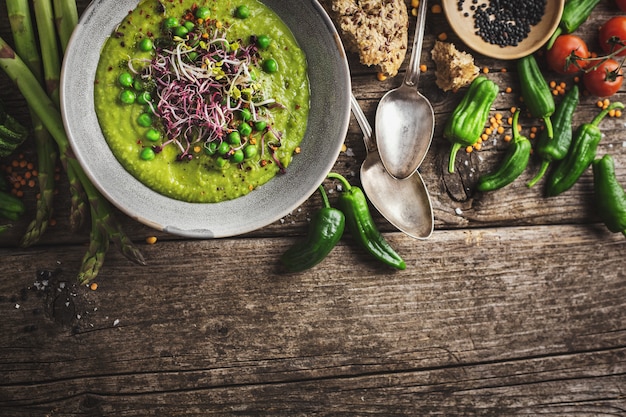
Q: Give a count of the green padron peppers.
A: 9